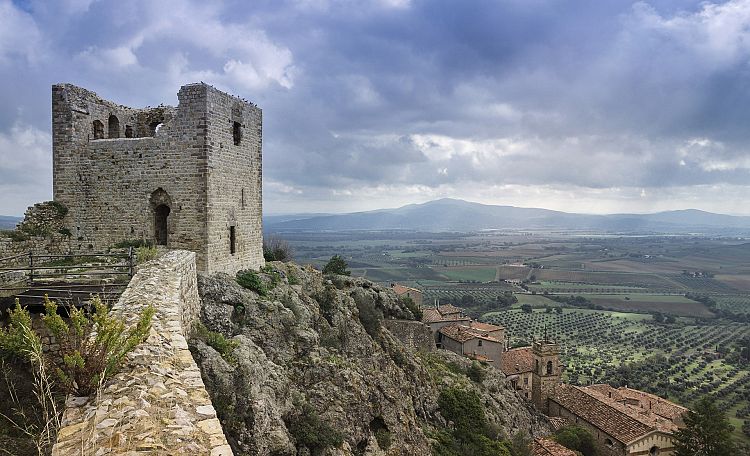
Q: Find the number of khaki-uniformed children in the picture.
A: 0